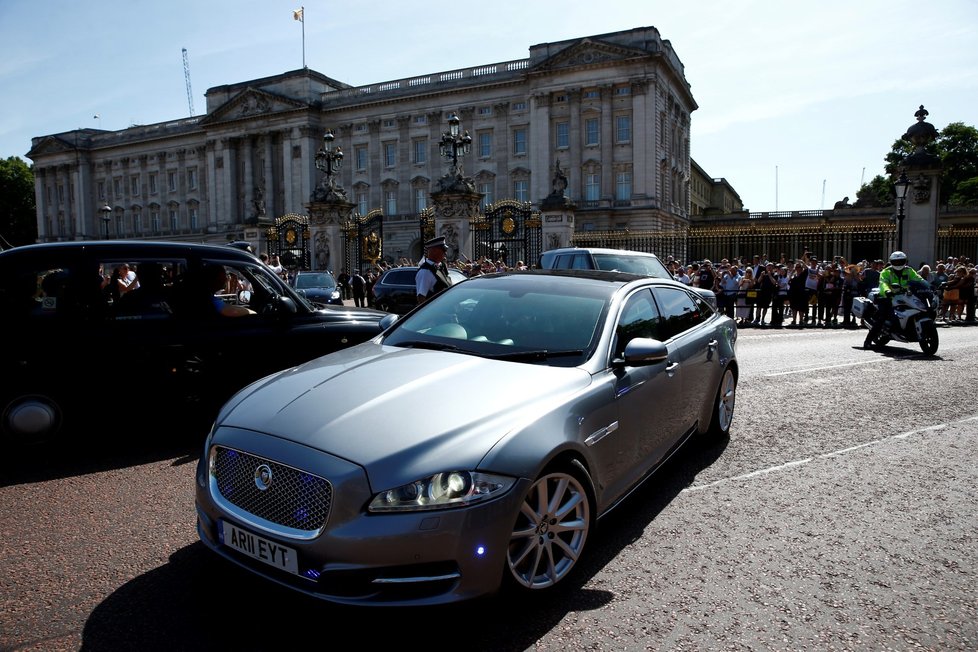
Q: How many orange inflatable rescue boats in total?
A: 0